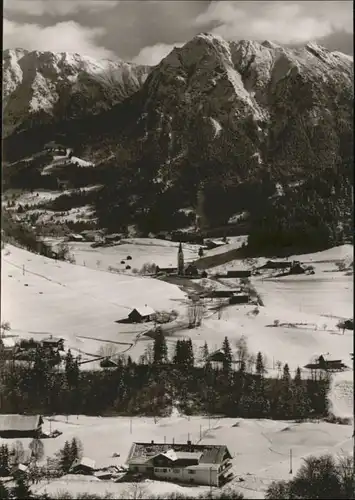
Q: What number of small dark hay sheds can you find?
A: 3